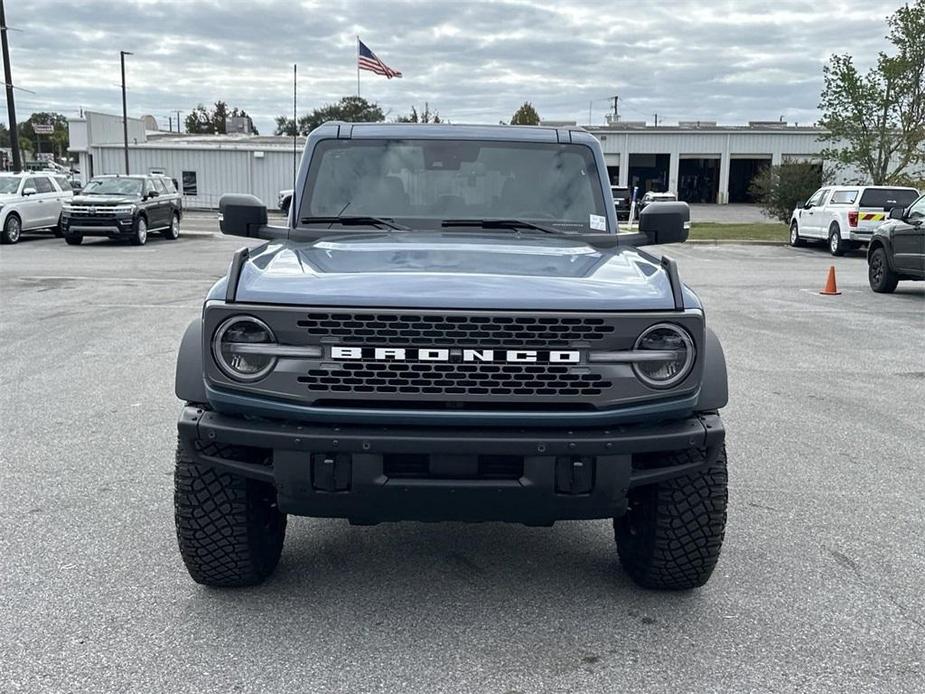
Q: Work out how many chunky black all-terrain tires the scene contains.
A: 2